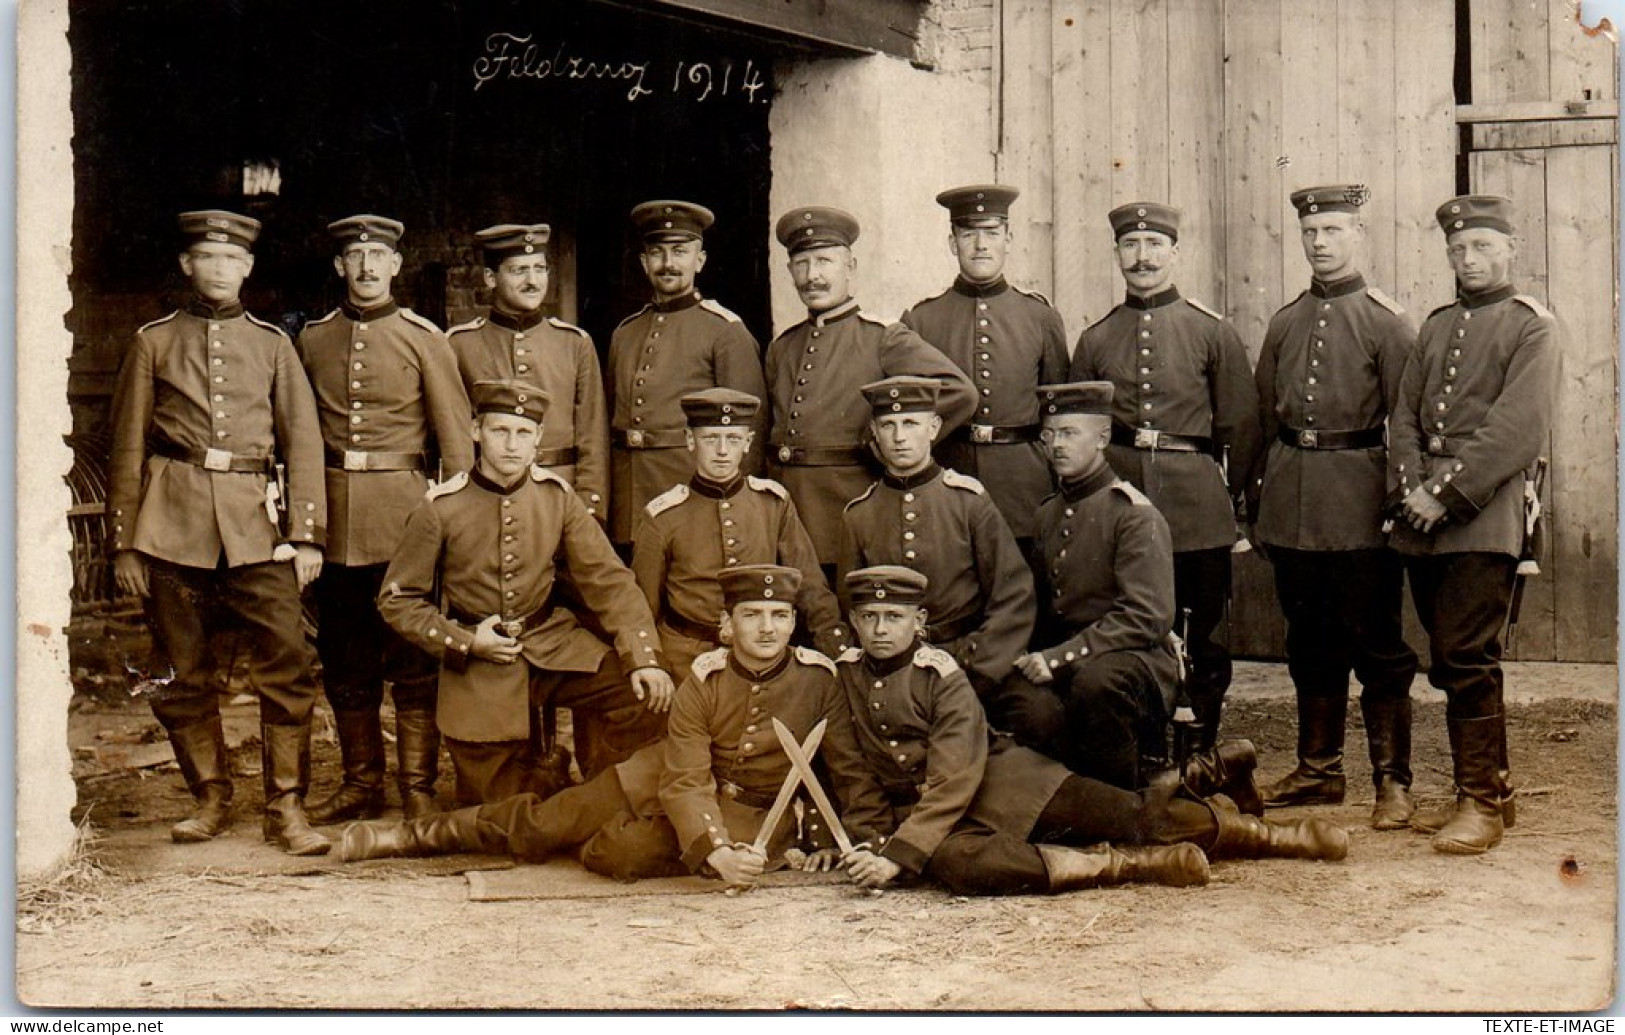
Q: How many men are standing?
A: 9